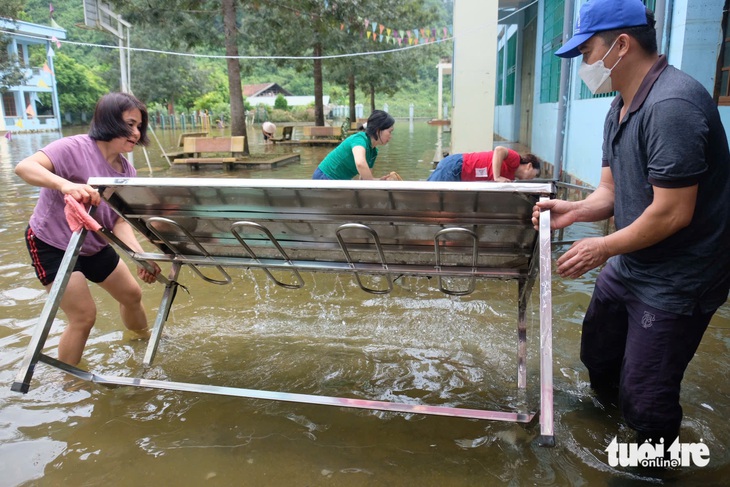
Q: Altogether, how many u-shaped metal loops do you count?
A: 4